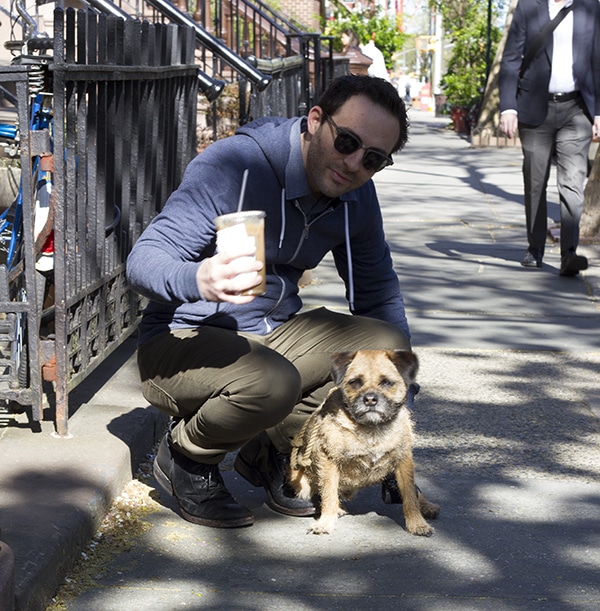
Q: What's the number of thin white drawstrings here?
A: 2